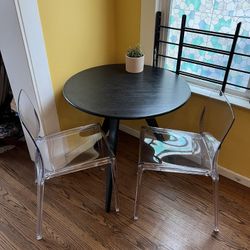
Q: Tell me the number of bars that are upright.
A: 3